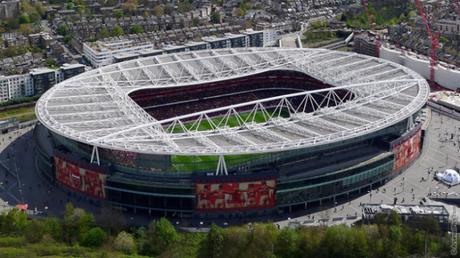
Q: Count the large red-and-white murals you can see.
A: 3